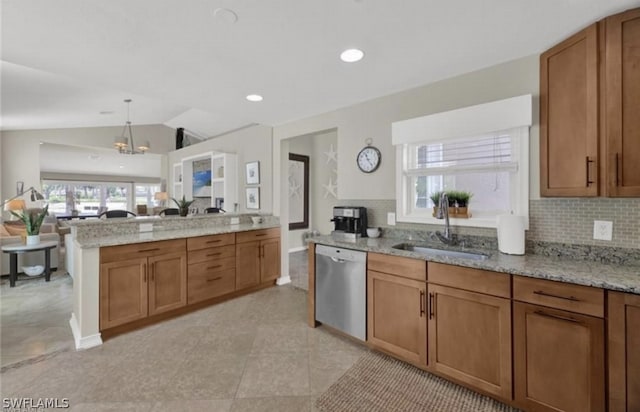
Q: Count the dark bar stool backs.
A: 3